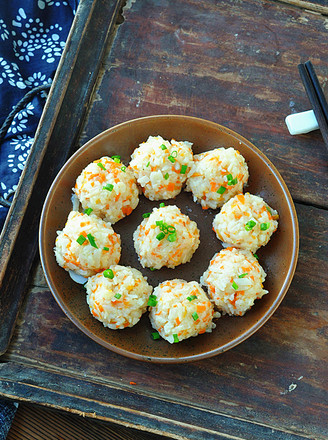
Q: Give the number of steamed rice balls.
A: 9